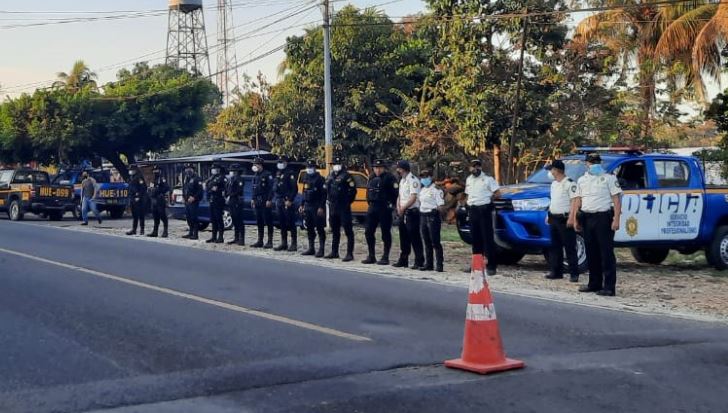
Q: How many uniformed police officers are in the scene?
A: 15